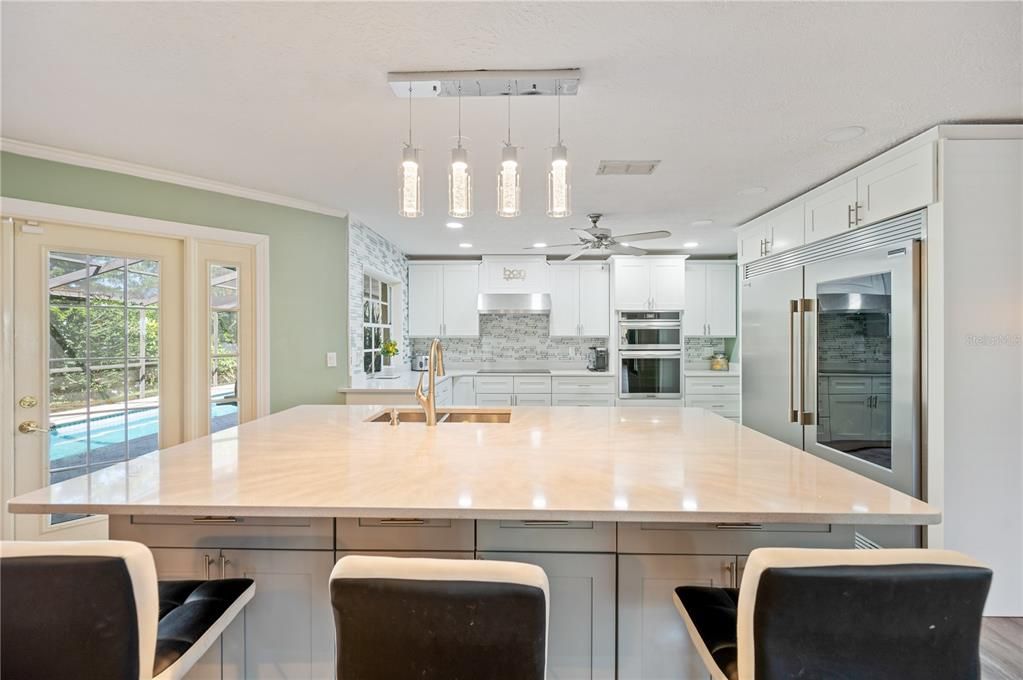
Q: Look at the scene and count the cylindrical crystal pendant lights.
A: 4